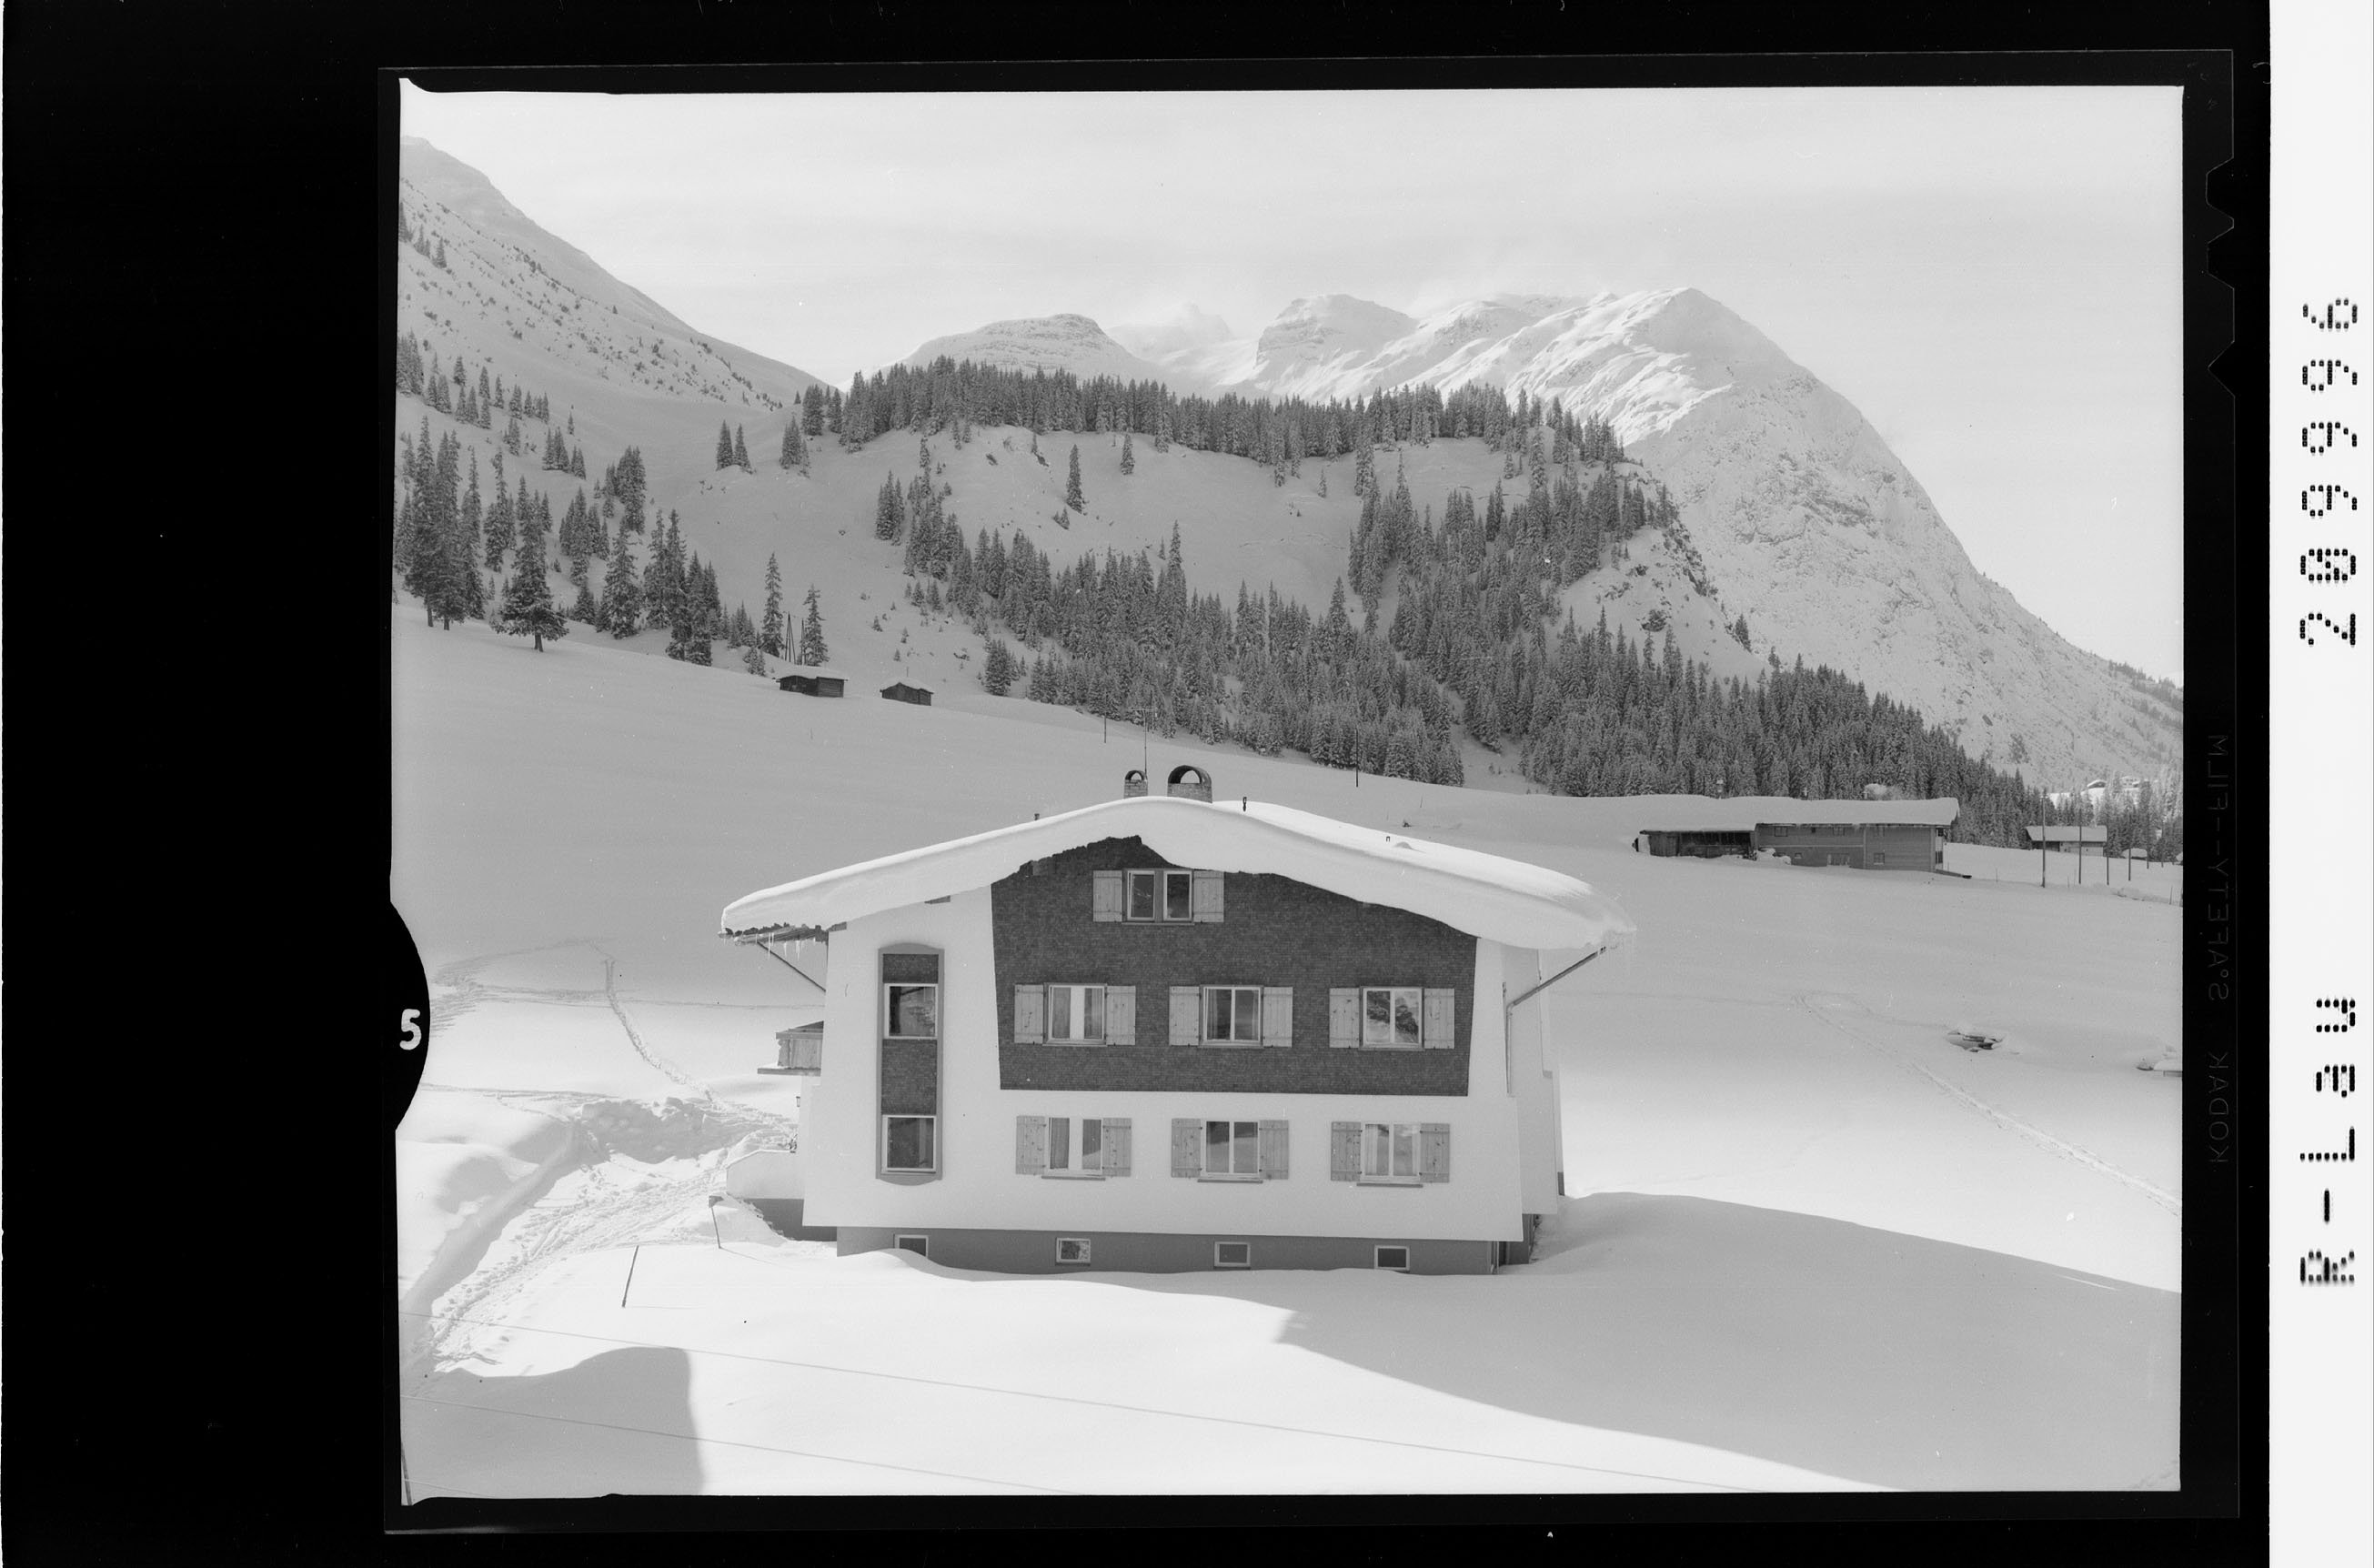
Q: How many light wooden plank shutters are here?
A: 14